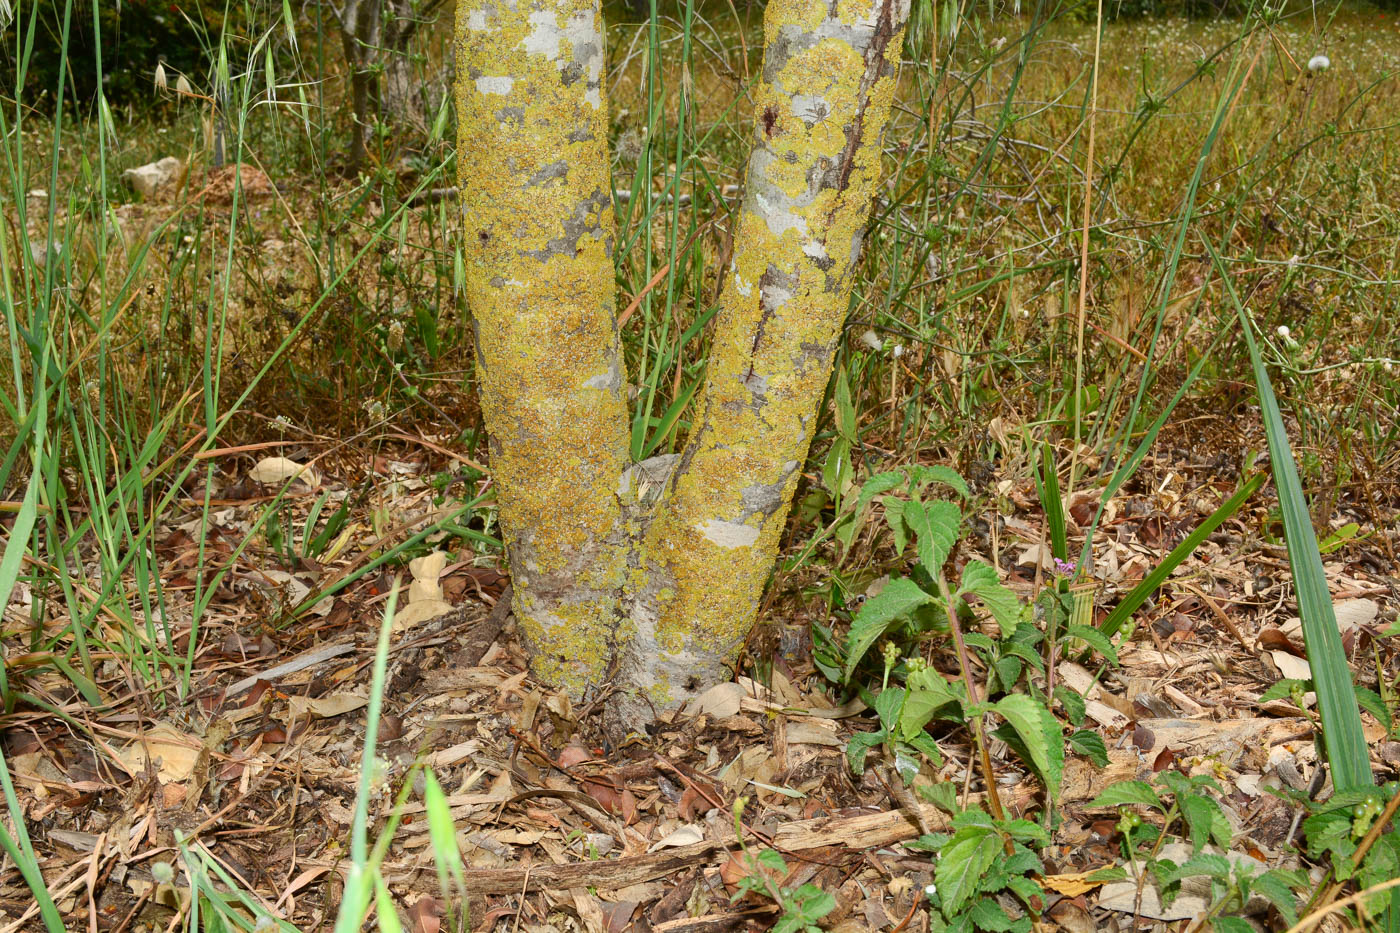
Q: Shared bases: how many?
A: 1